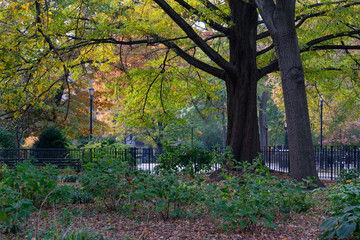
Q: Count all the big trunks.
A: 2